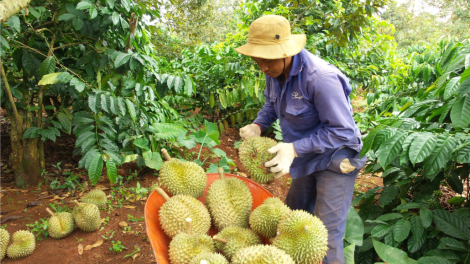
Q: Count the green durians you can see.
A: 15